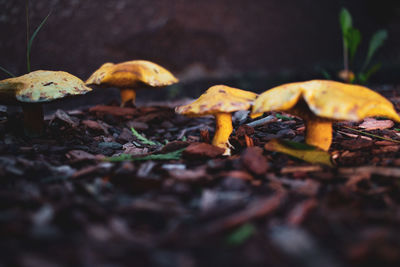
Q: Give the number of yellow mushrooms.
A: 4